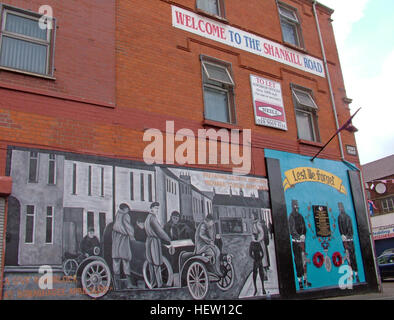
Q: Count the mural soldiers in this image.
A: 2